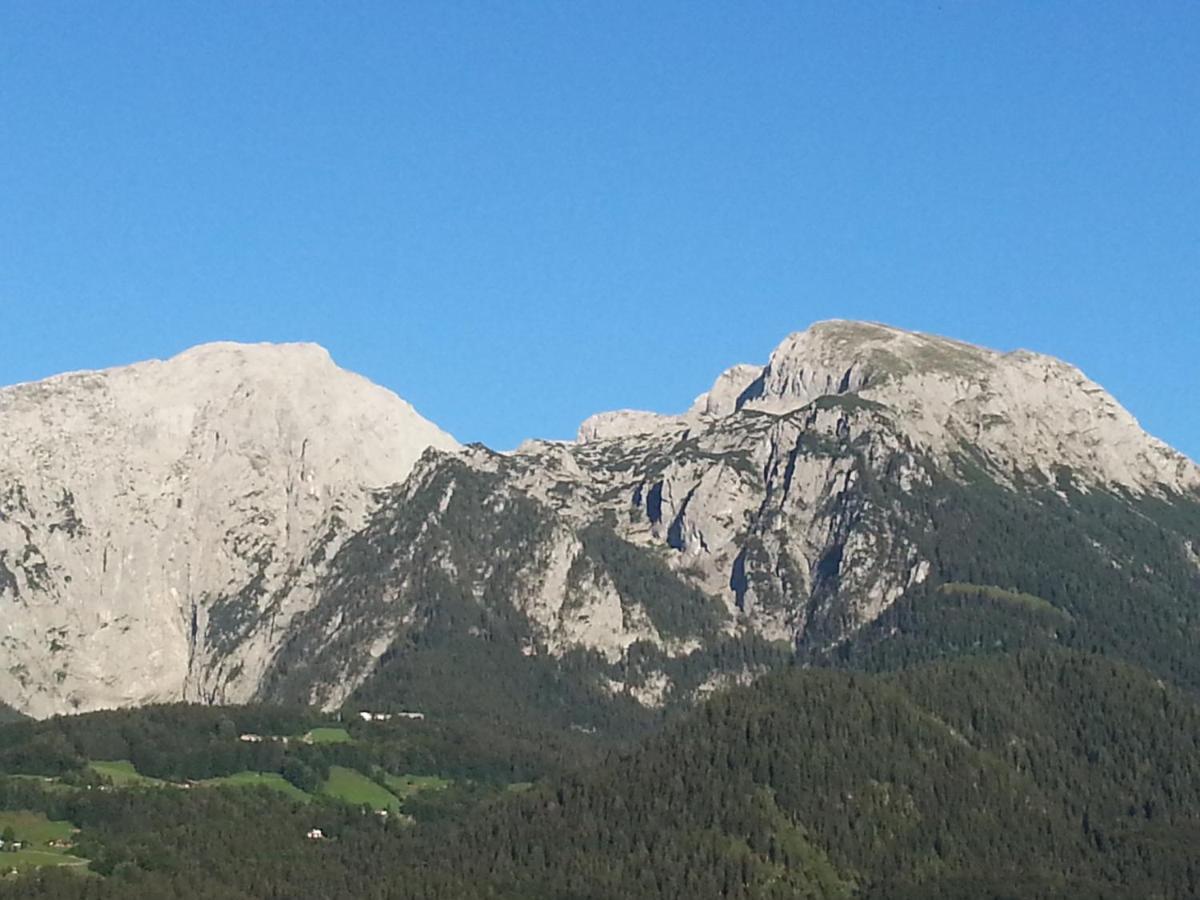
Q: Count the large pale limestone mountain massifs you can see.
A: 2